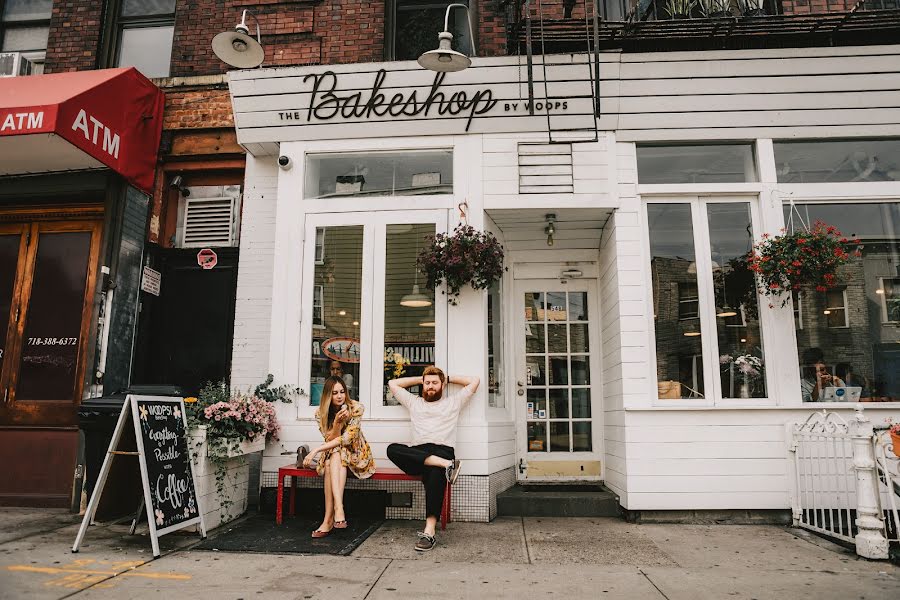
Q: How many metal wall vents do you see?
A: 2